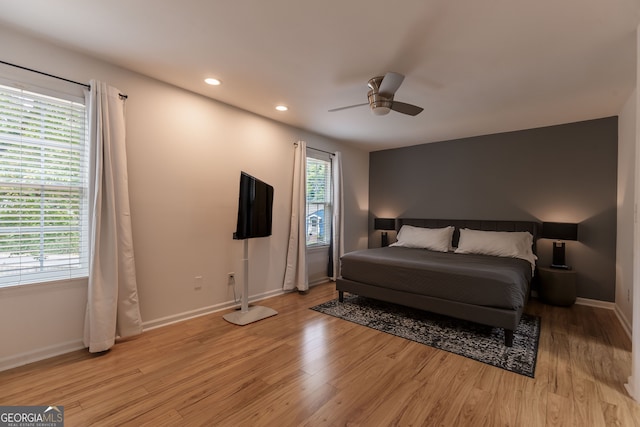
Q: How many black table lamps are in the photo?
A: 2